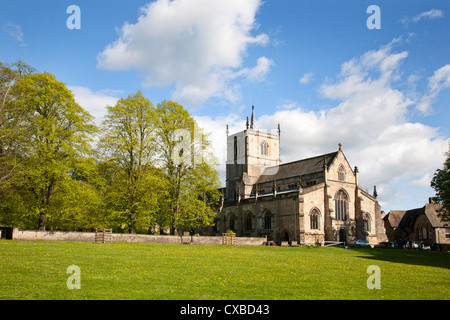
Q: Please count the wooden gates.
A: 2